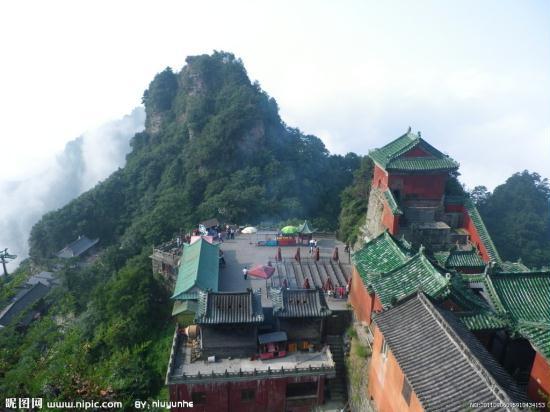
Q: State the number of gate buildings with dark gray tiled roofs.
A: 2